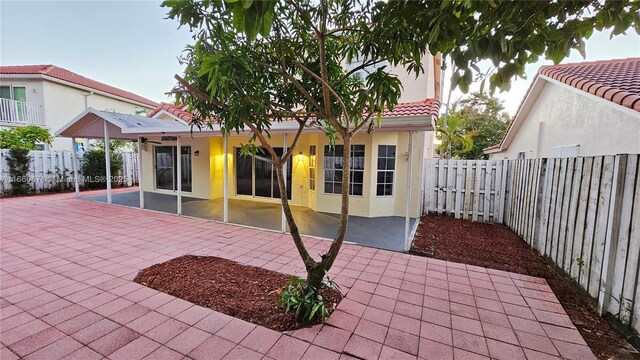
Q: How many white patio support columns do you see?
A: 7